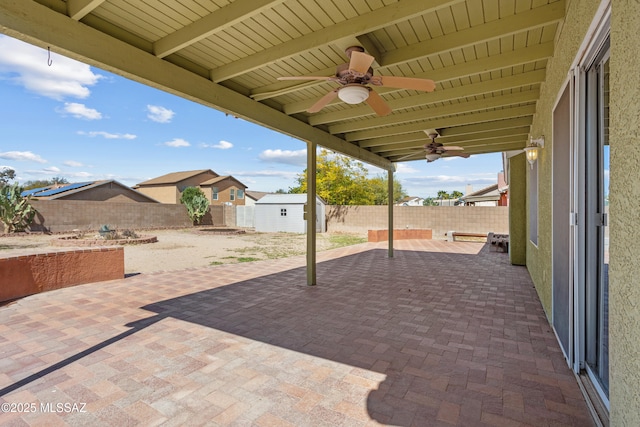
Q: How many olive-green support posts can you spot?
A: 2